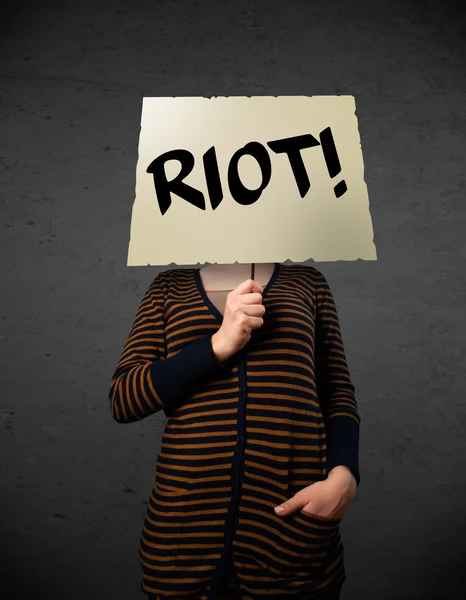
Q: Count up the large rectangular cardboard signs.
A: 1